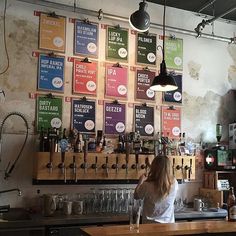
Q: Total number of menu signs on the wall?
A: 15